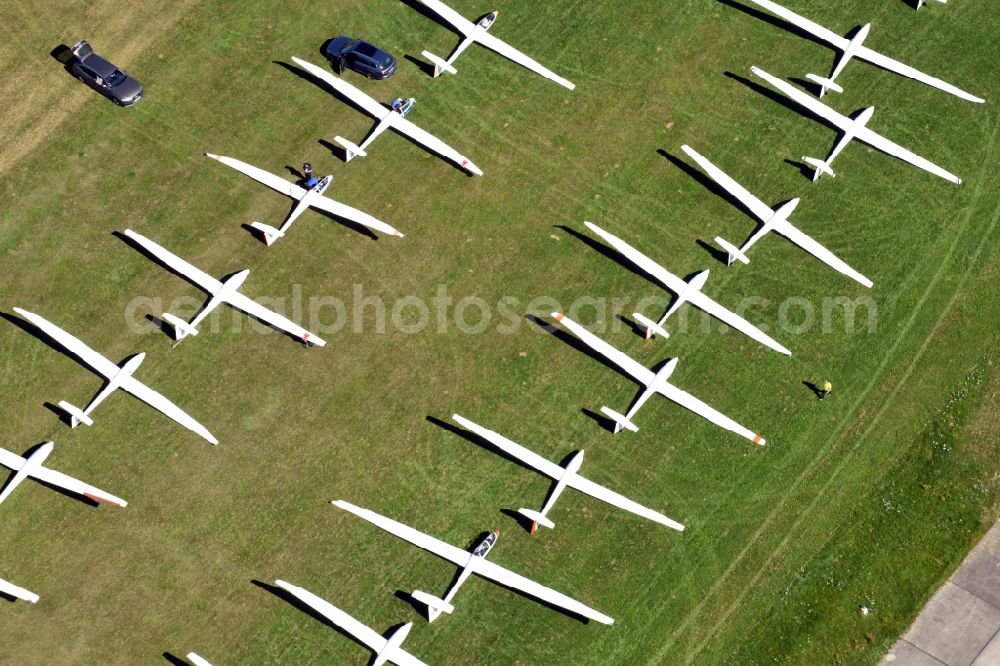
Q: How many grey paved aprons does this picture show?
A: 1